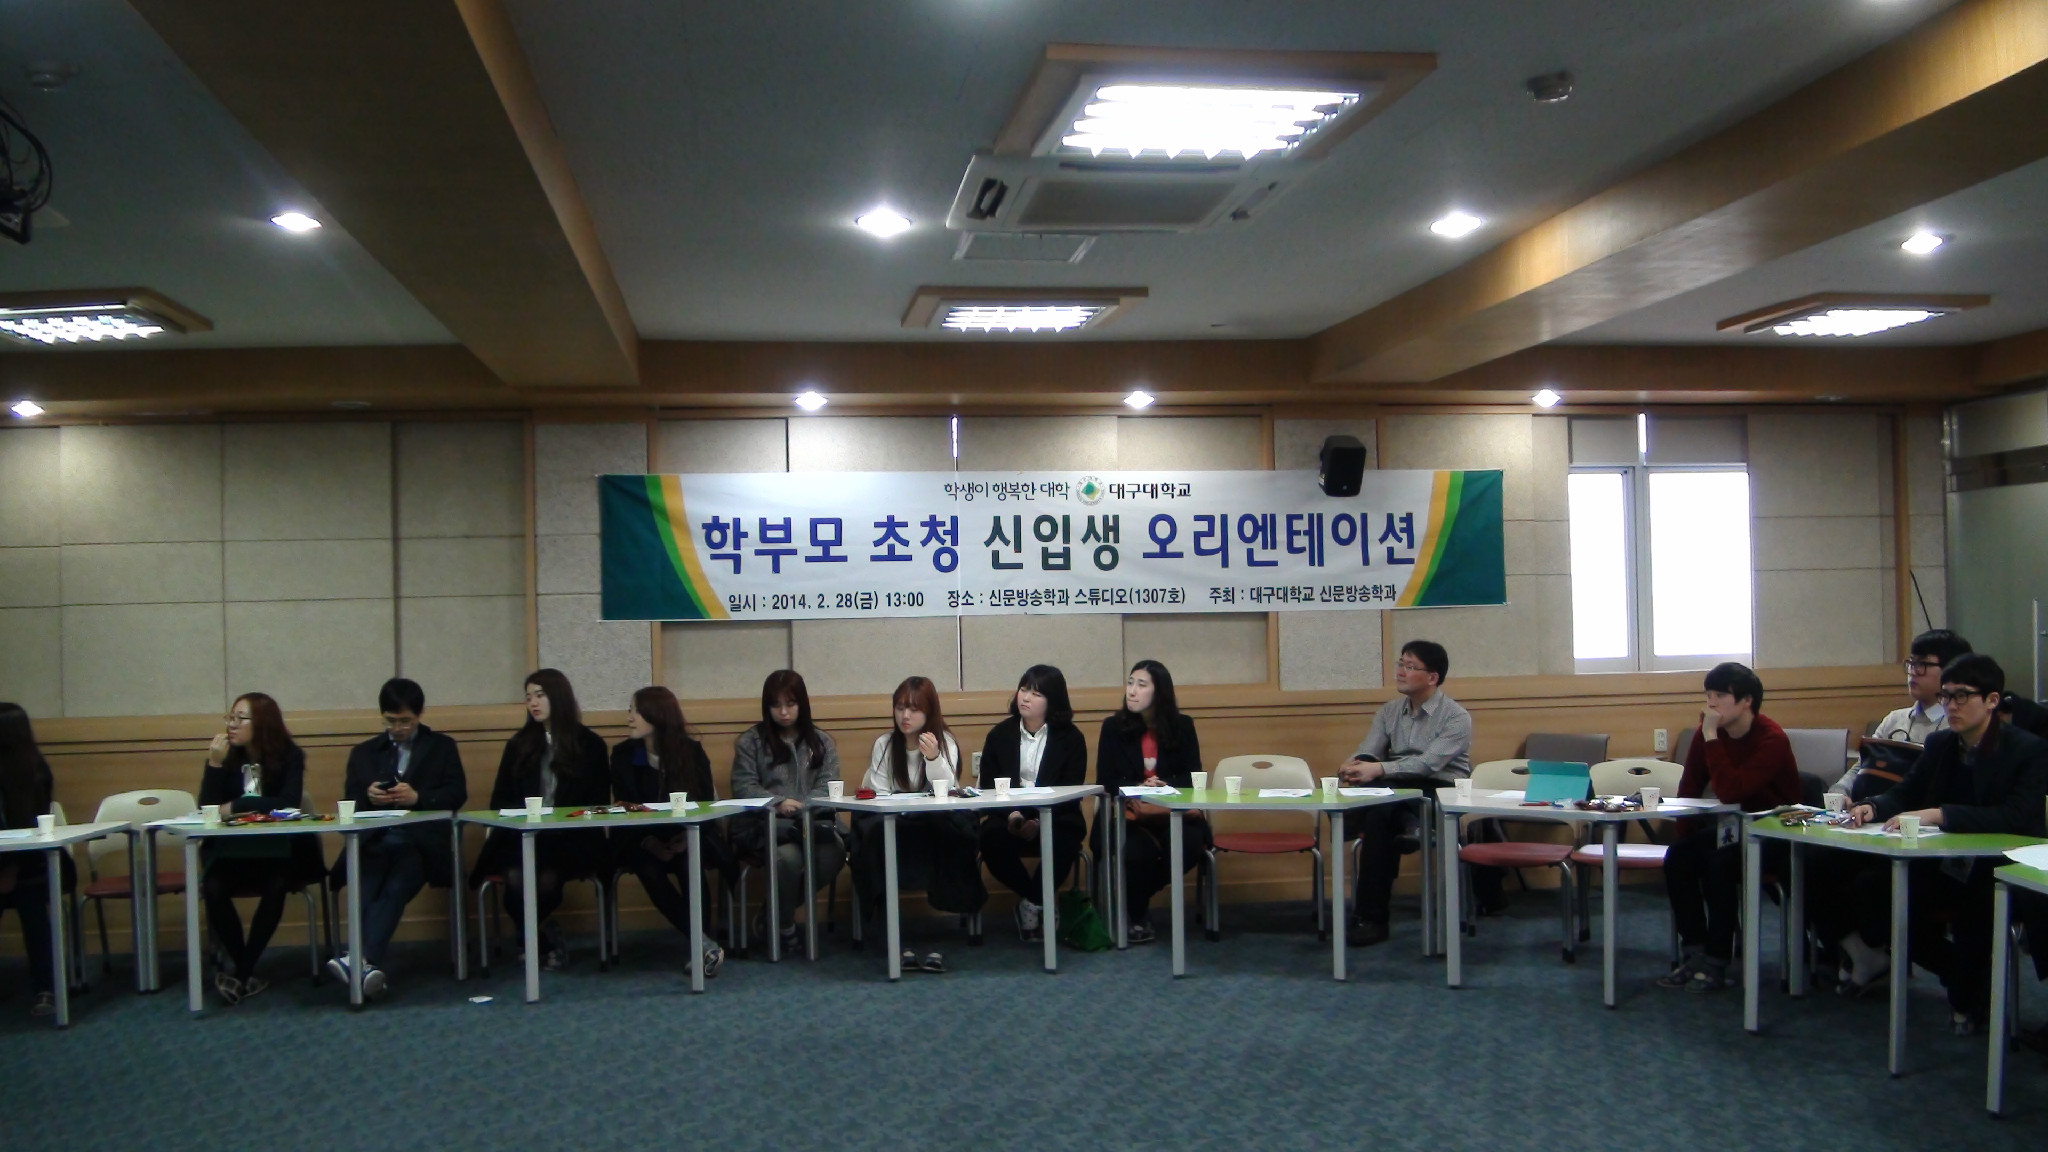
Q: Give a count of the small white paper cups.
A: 15